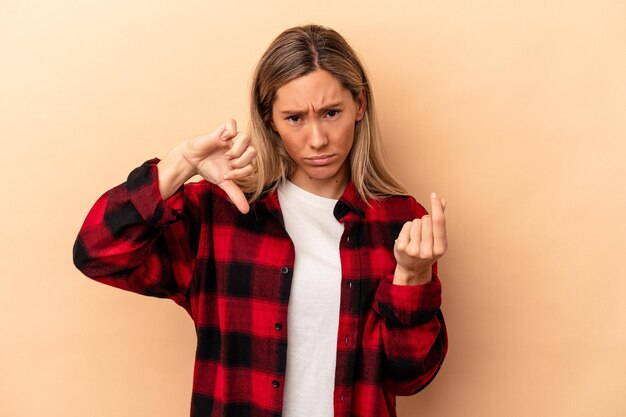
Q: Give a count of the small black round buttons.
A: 3